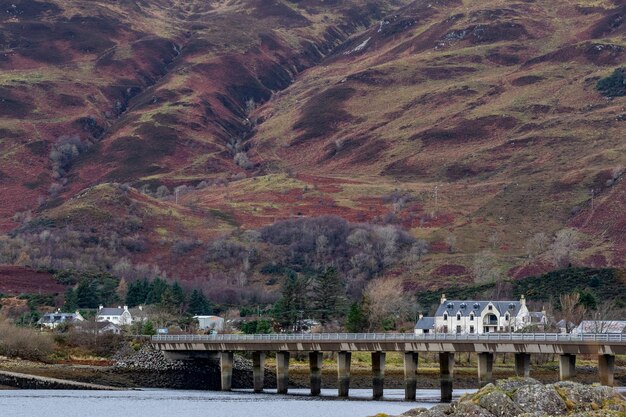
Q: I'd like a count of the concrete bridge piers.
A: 12